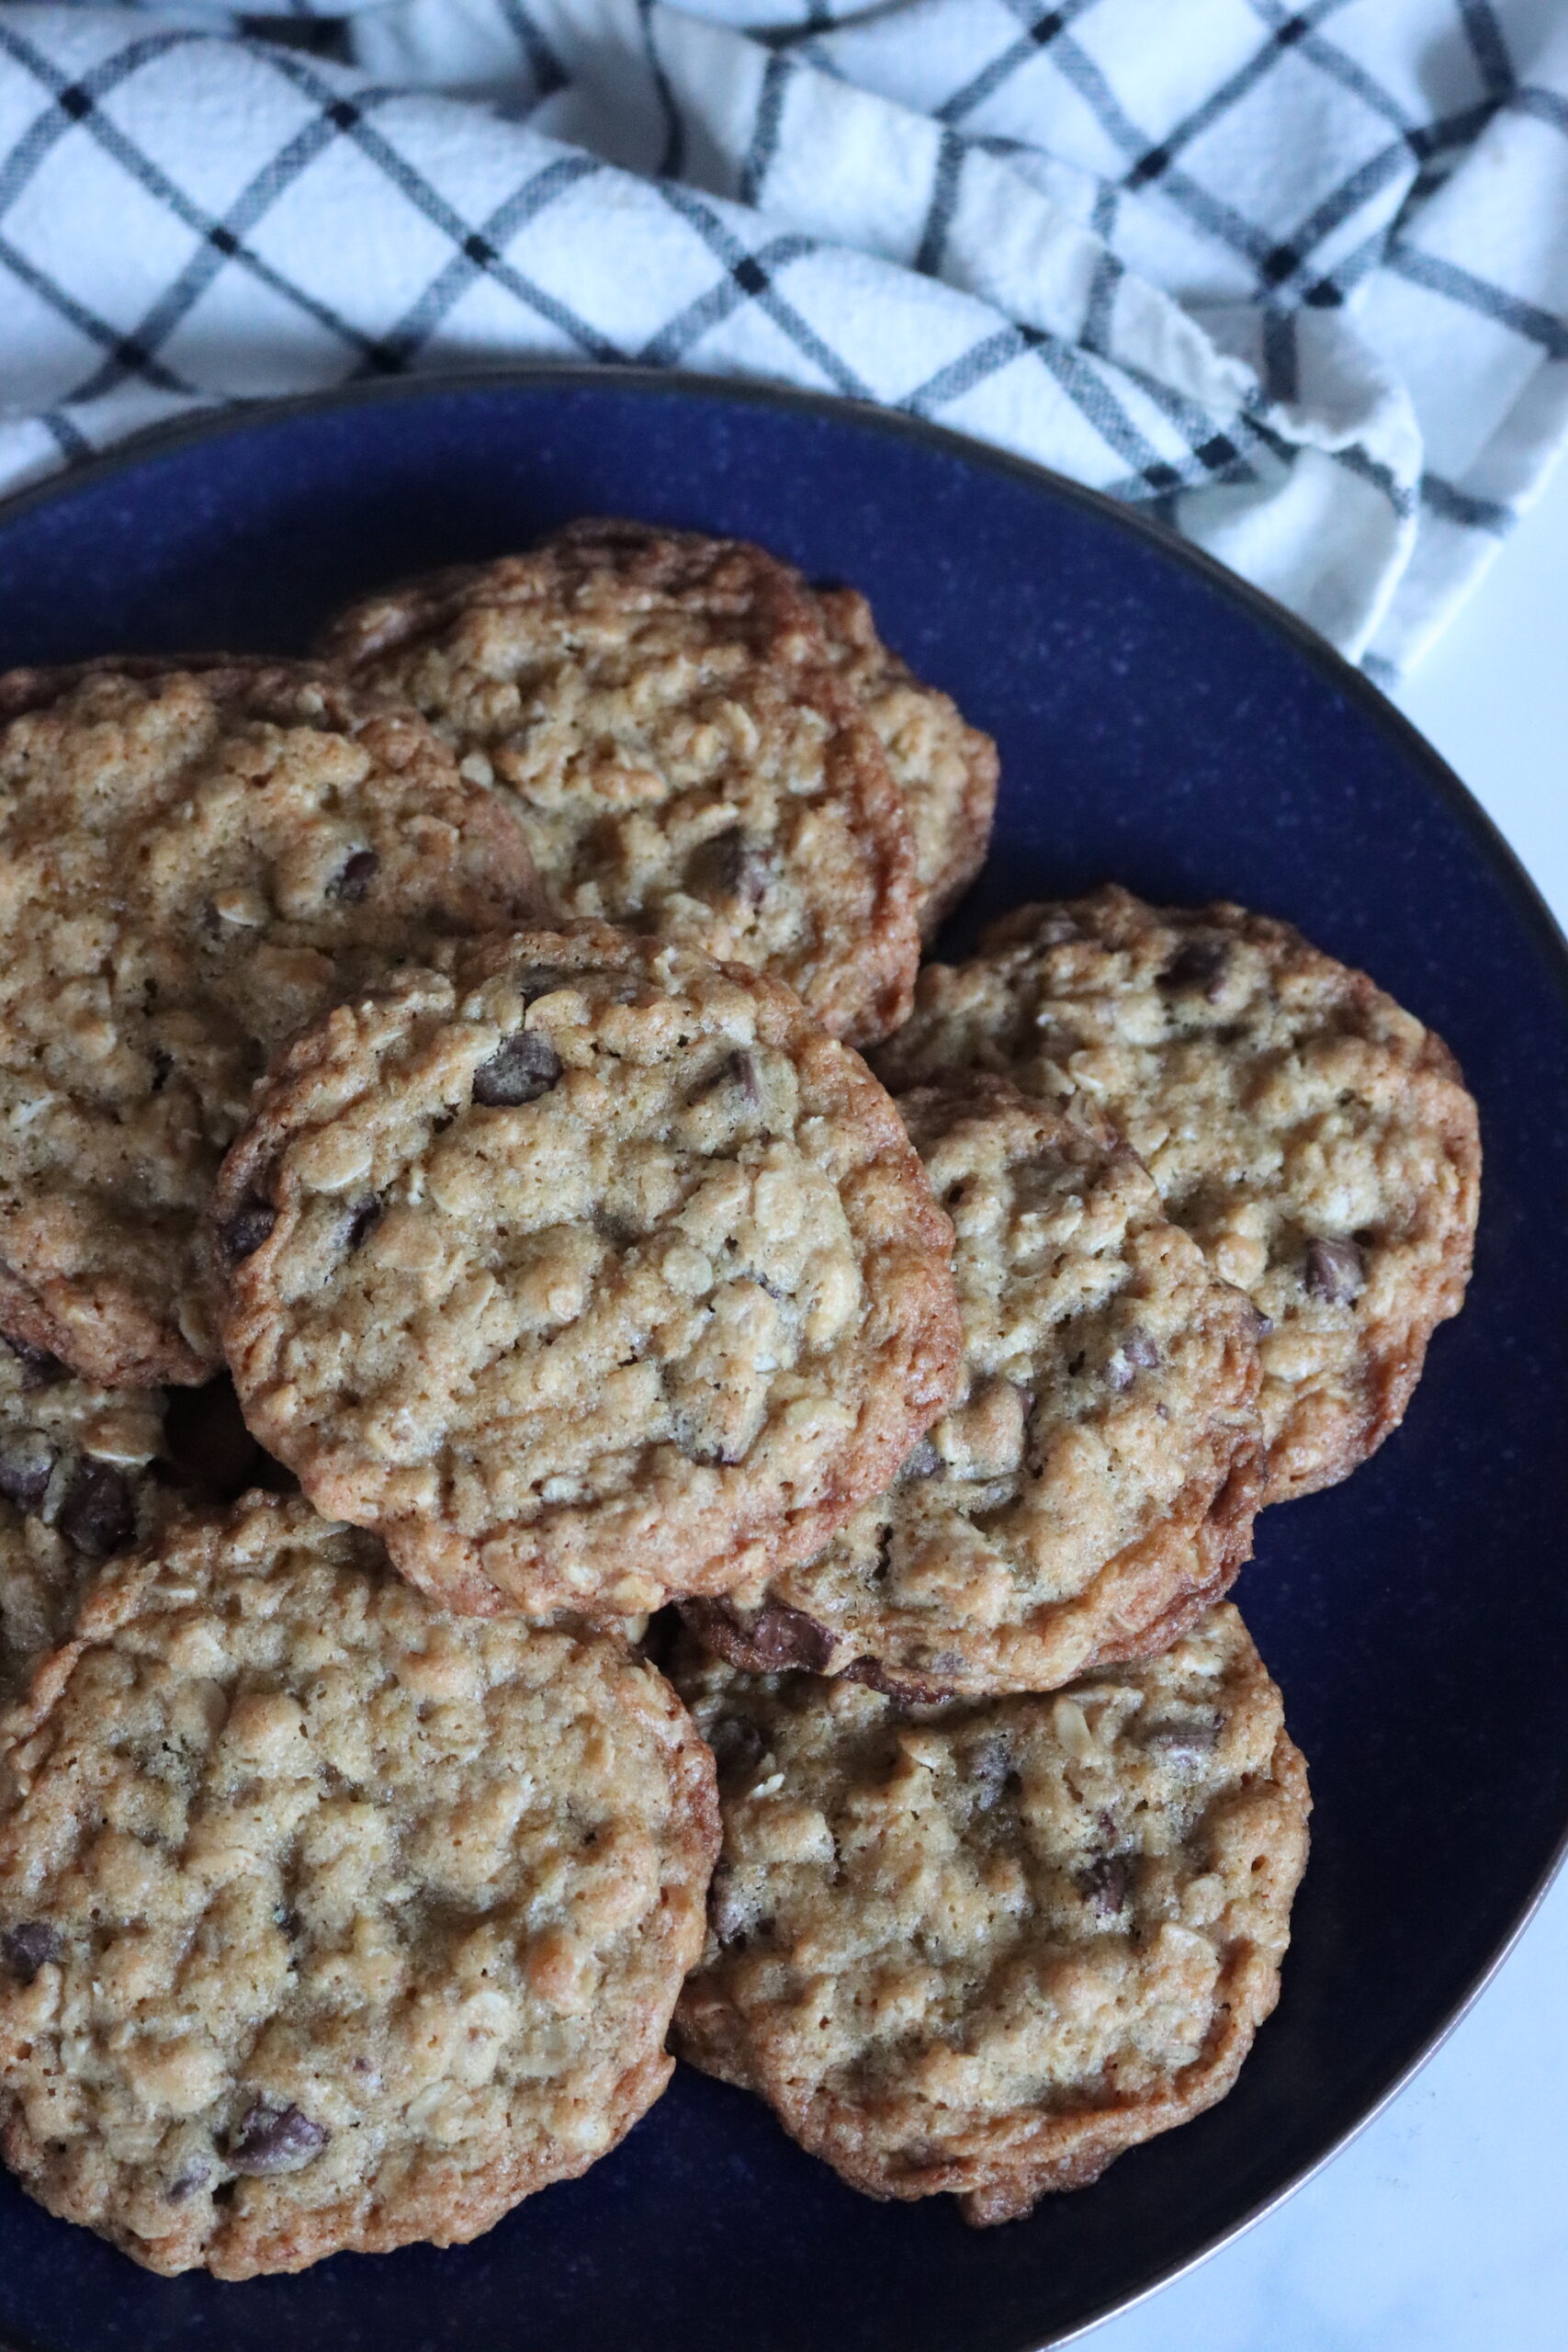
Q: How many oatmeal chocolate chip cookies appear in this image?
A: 9